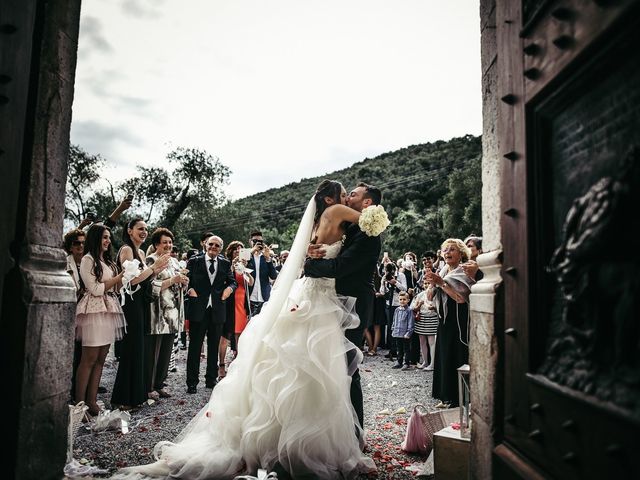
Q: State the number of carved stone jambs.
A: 2